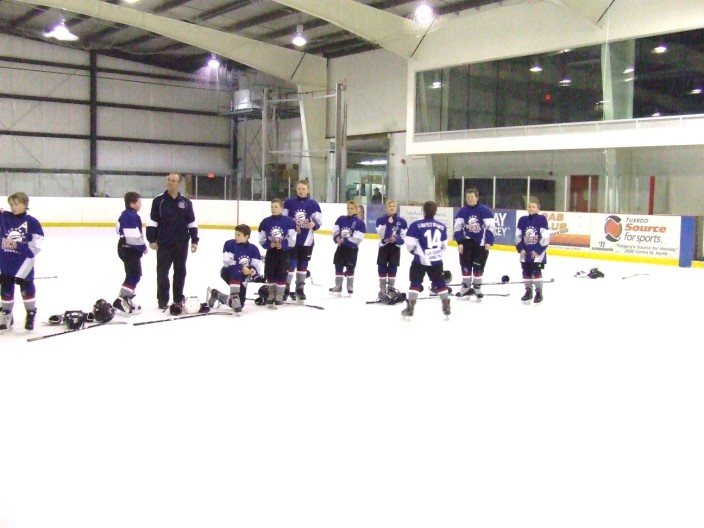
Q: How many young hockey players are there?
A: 10